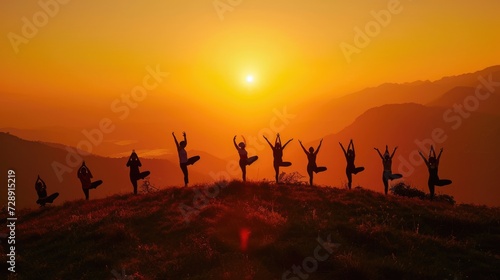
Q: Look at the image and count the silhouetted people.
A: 10